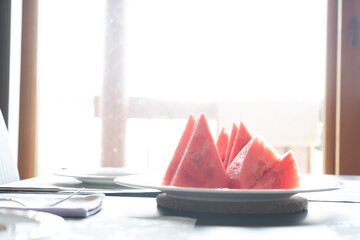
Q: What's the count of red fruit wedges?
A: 7